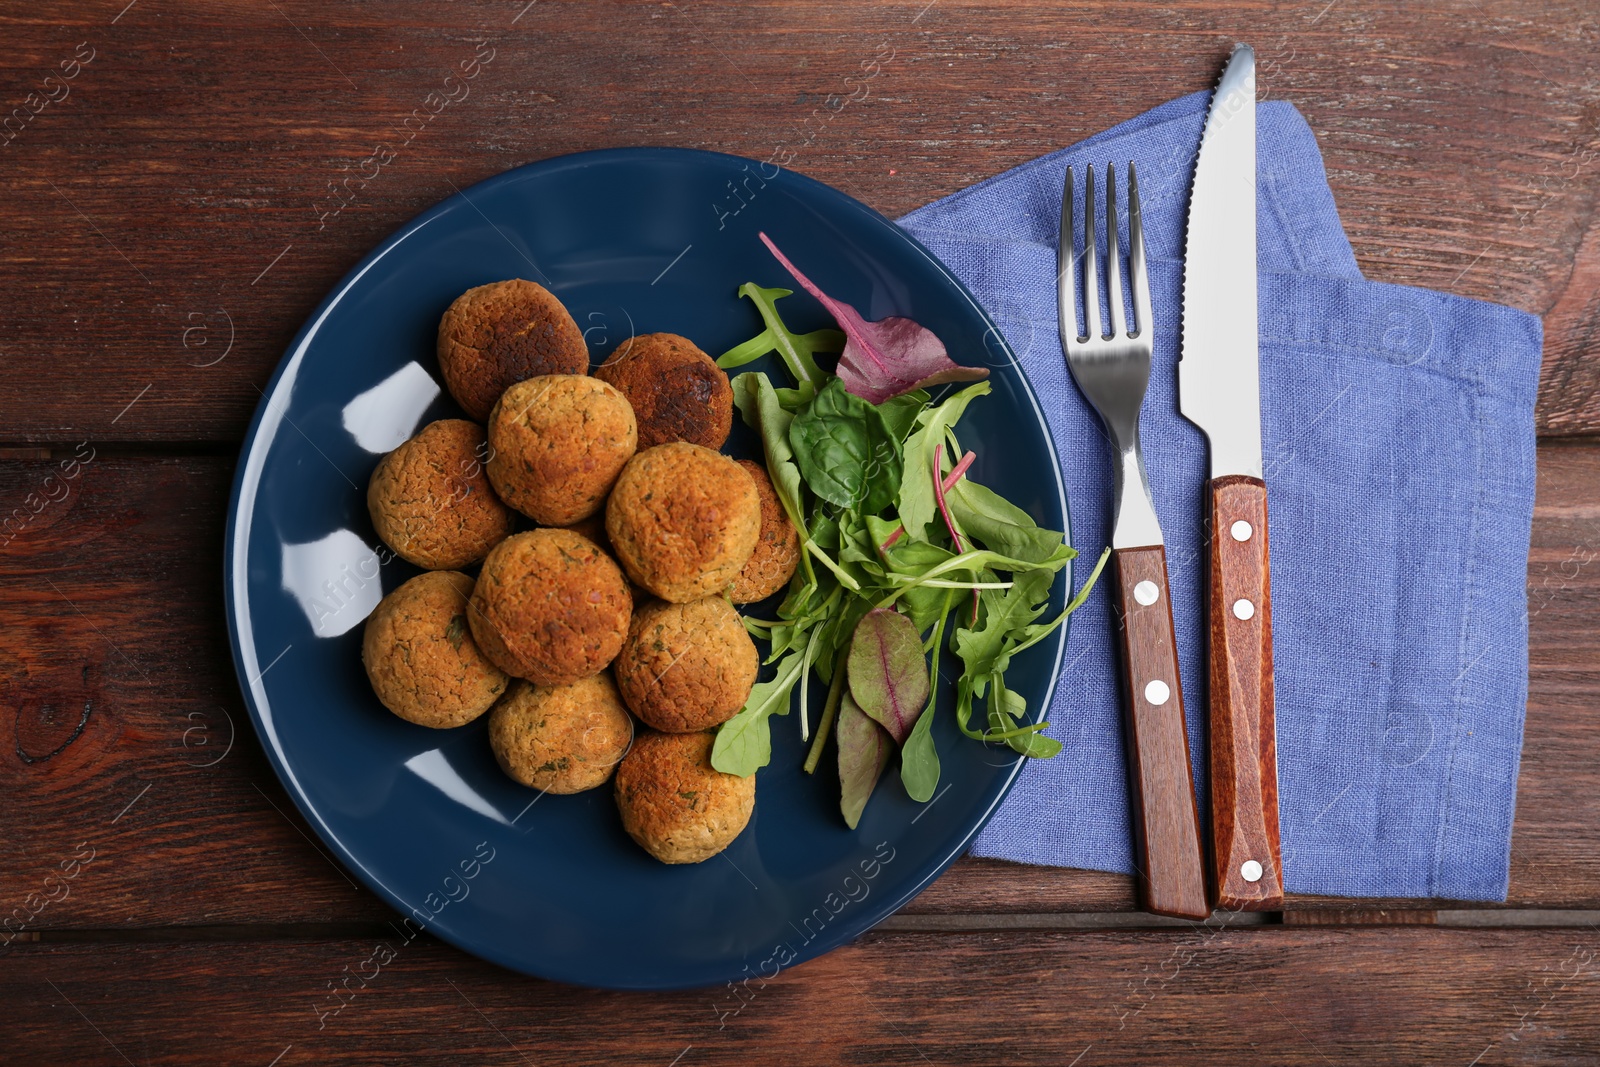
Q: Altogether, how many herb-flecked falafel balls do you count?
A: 11